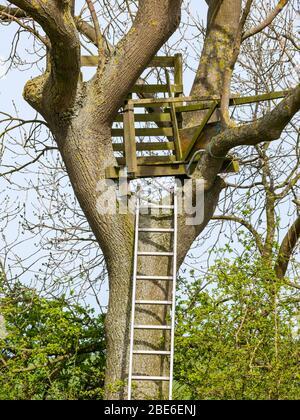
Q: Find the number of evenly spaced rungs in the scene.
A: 8